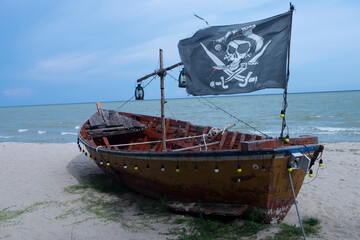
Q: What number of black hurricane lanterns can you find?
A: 2